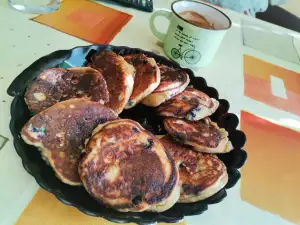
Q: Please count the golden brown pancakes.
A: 9